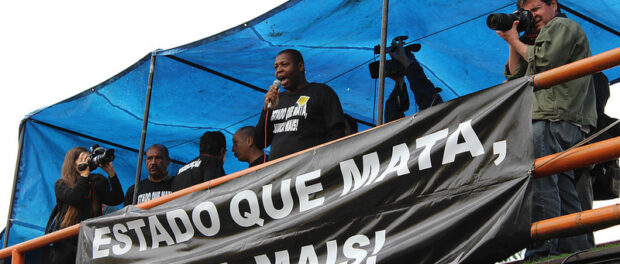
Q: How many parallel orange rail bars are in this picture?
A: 3